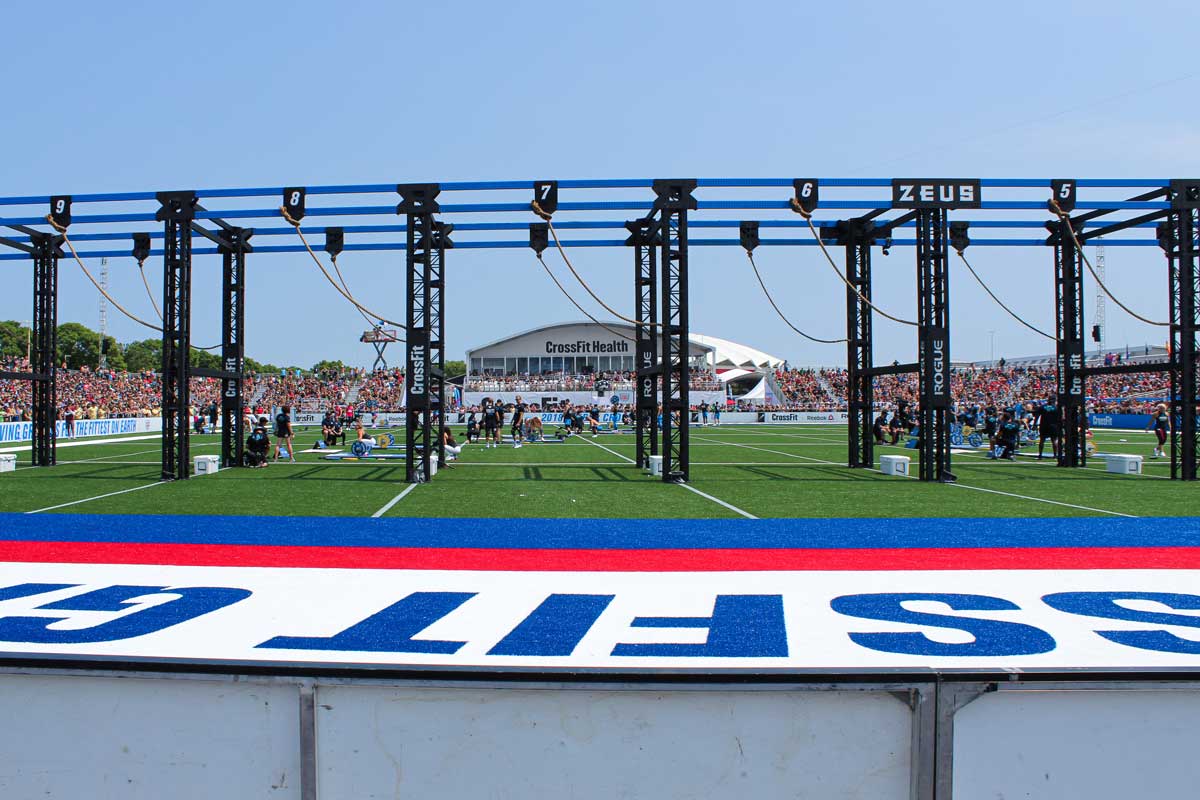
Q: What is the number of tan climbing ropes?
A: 10